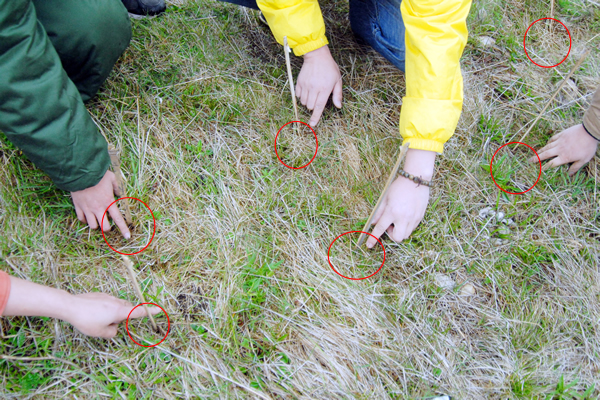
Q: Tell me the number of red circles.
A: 6